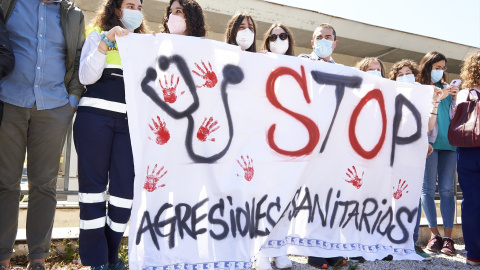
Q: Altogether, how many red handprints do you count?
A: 8